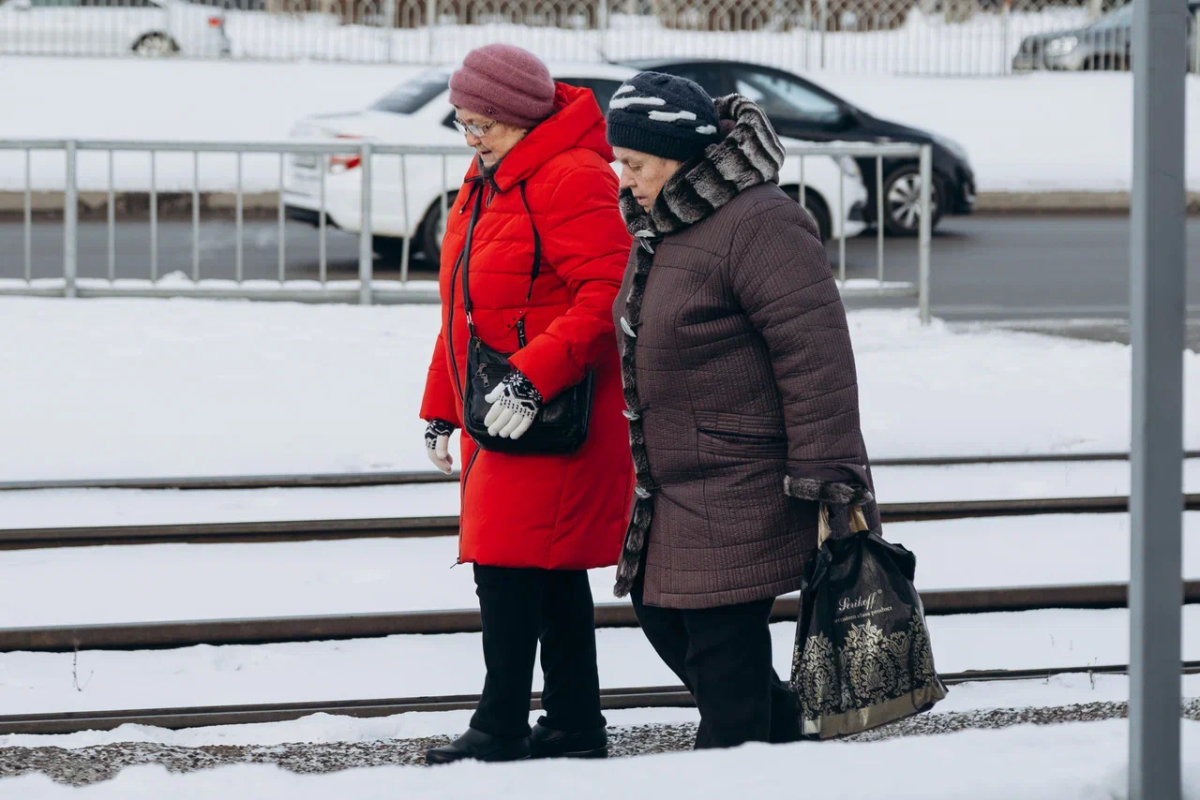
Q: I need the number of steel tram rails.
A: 4